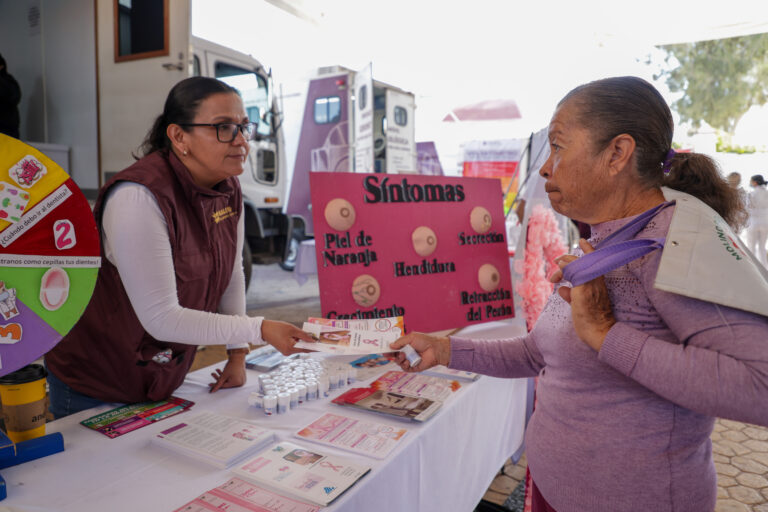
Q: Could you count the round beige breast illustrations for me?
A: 5